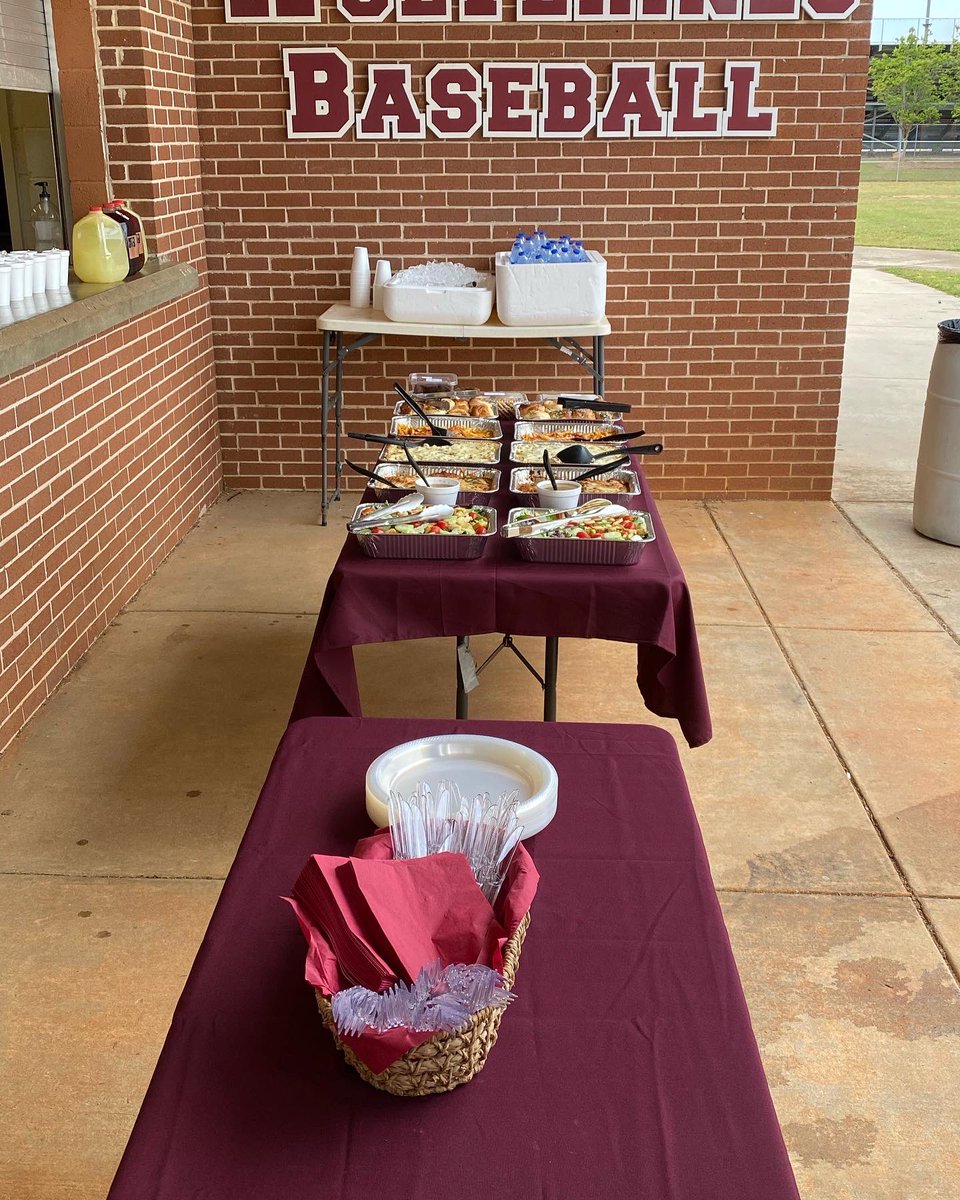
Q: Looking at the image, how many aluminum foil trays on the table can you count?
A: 10